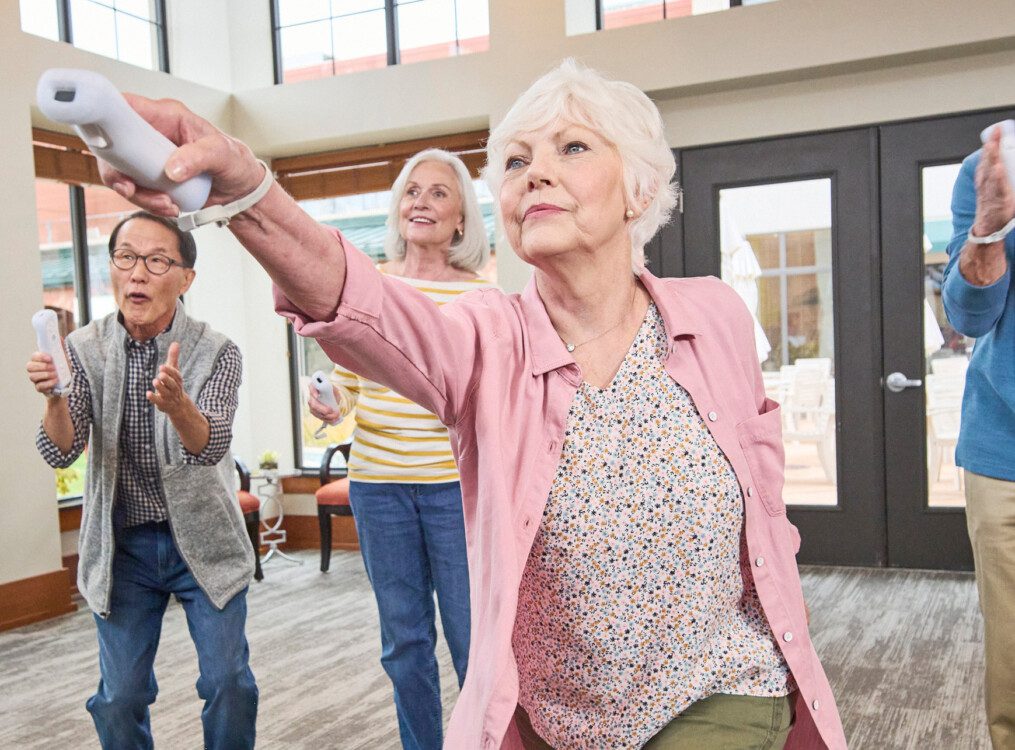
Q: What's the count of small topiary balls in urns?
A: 0